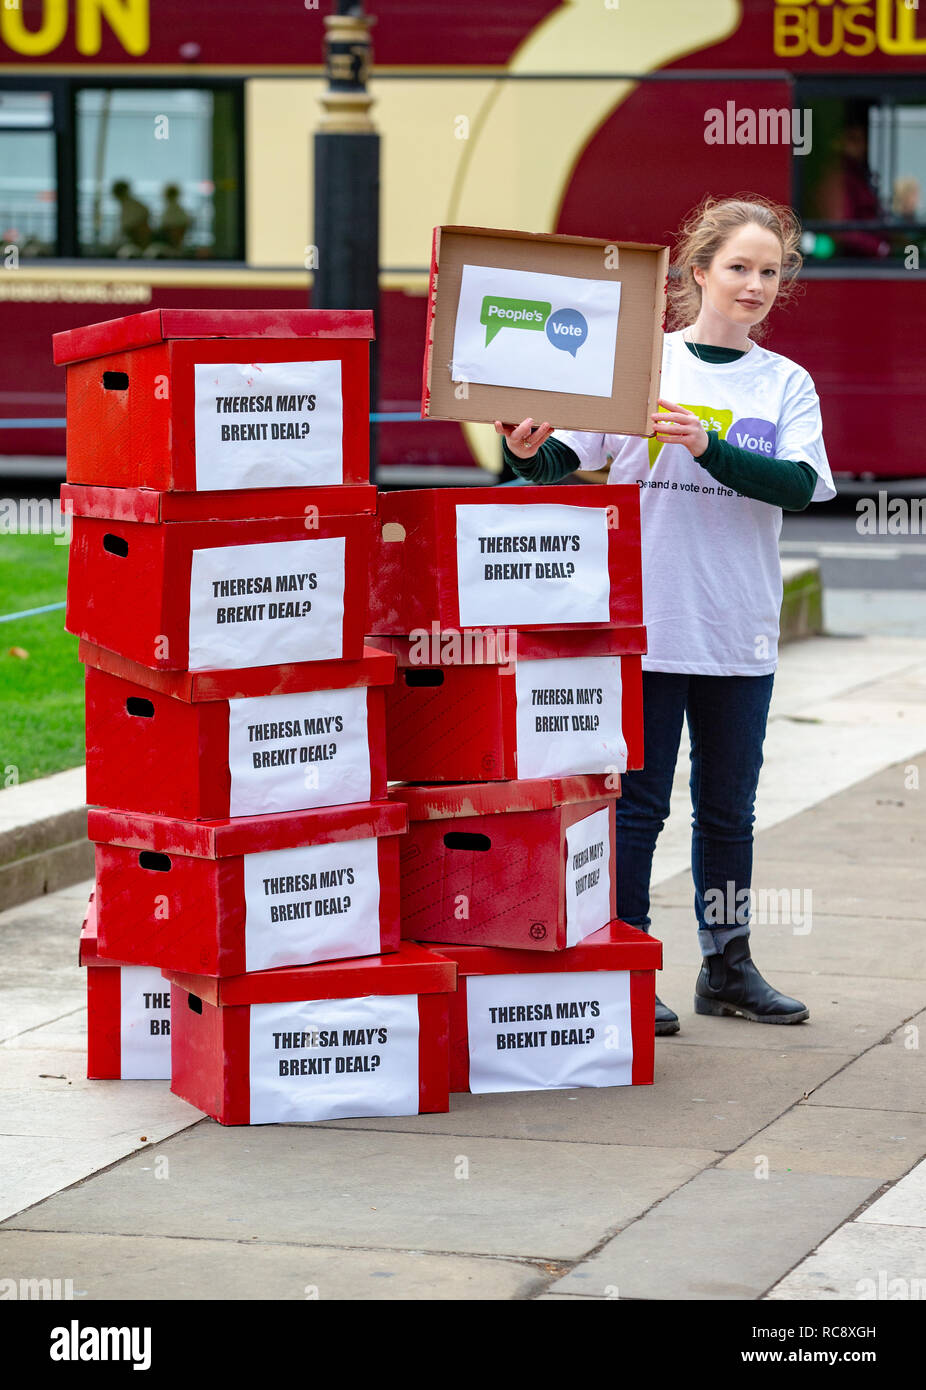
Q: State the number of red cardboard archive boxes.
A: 10